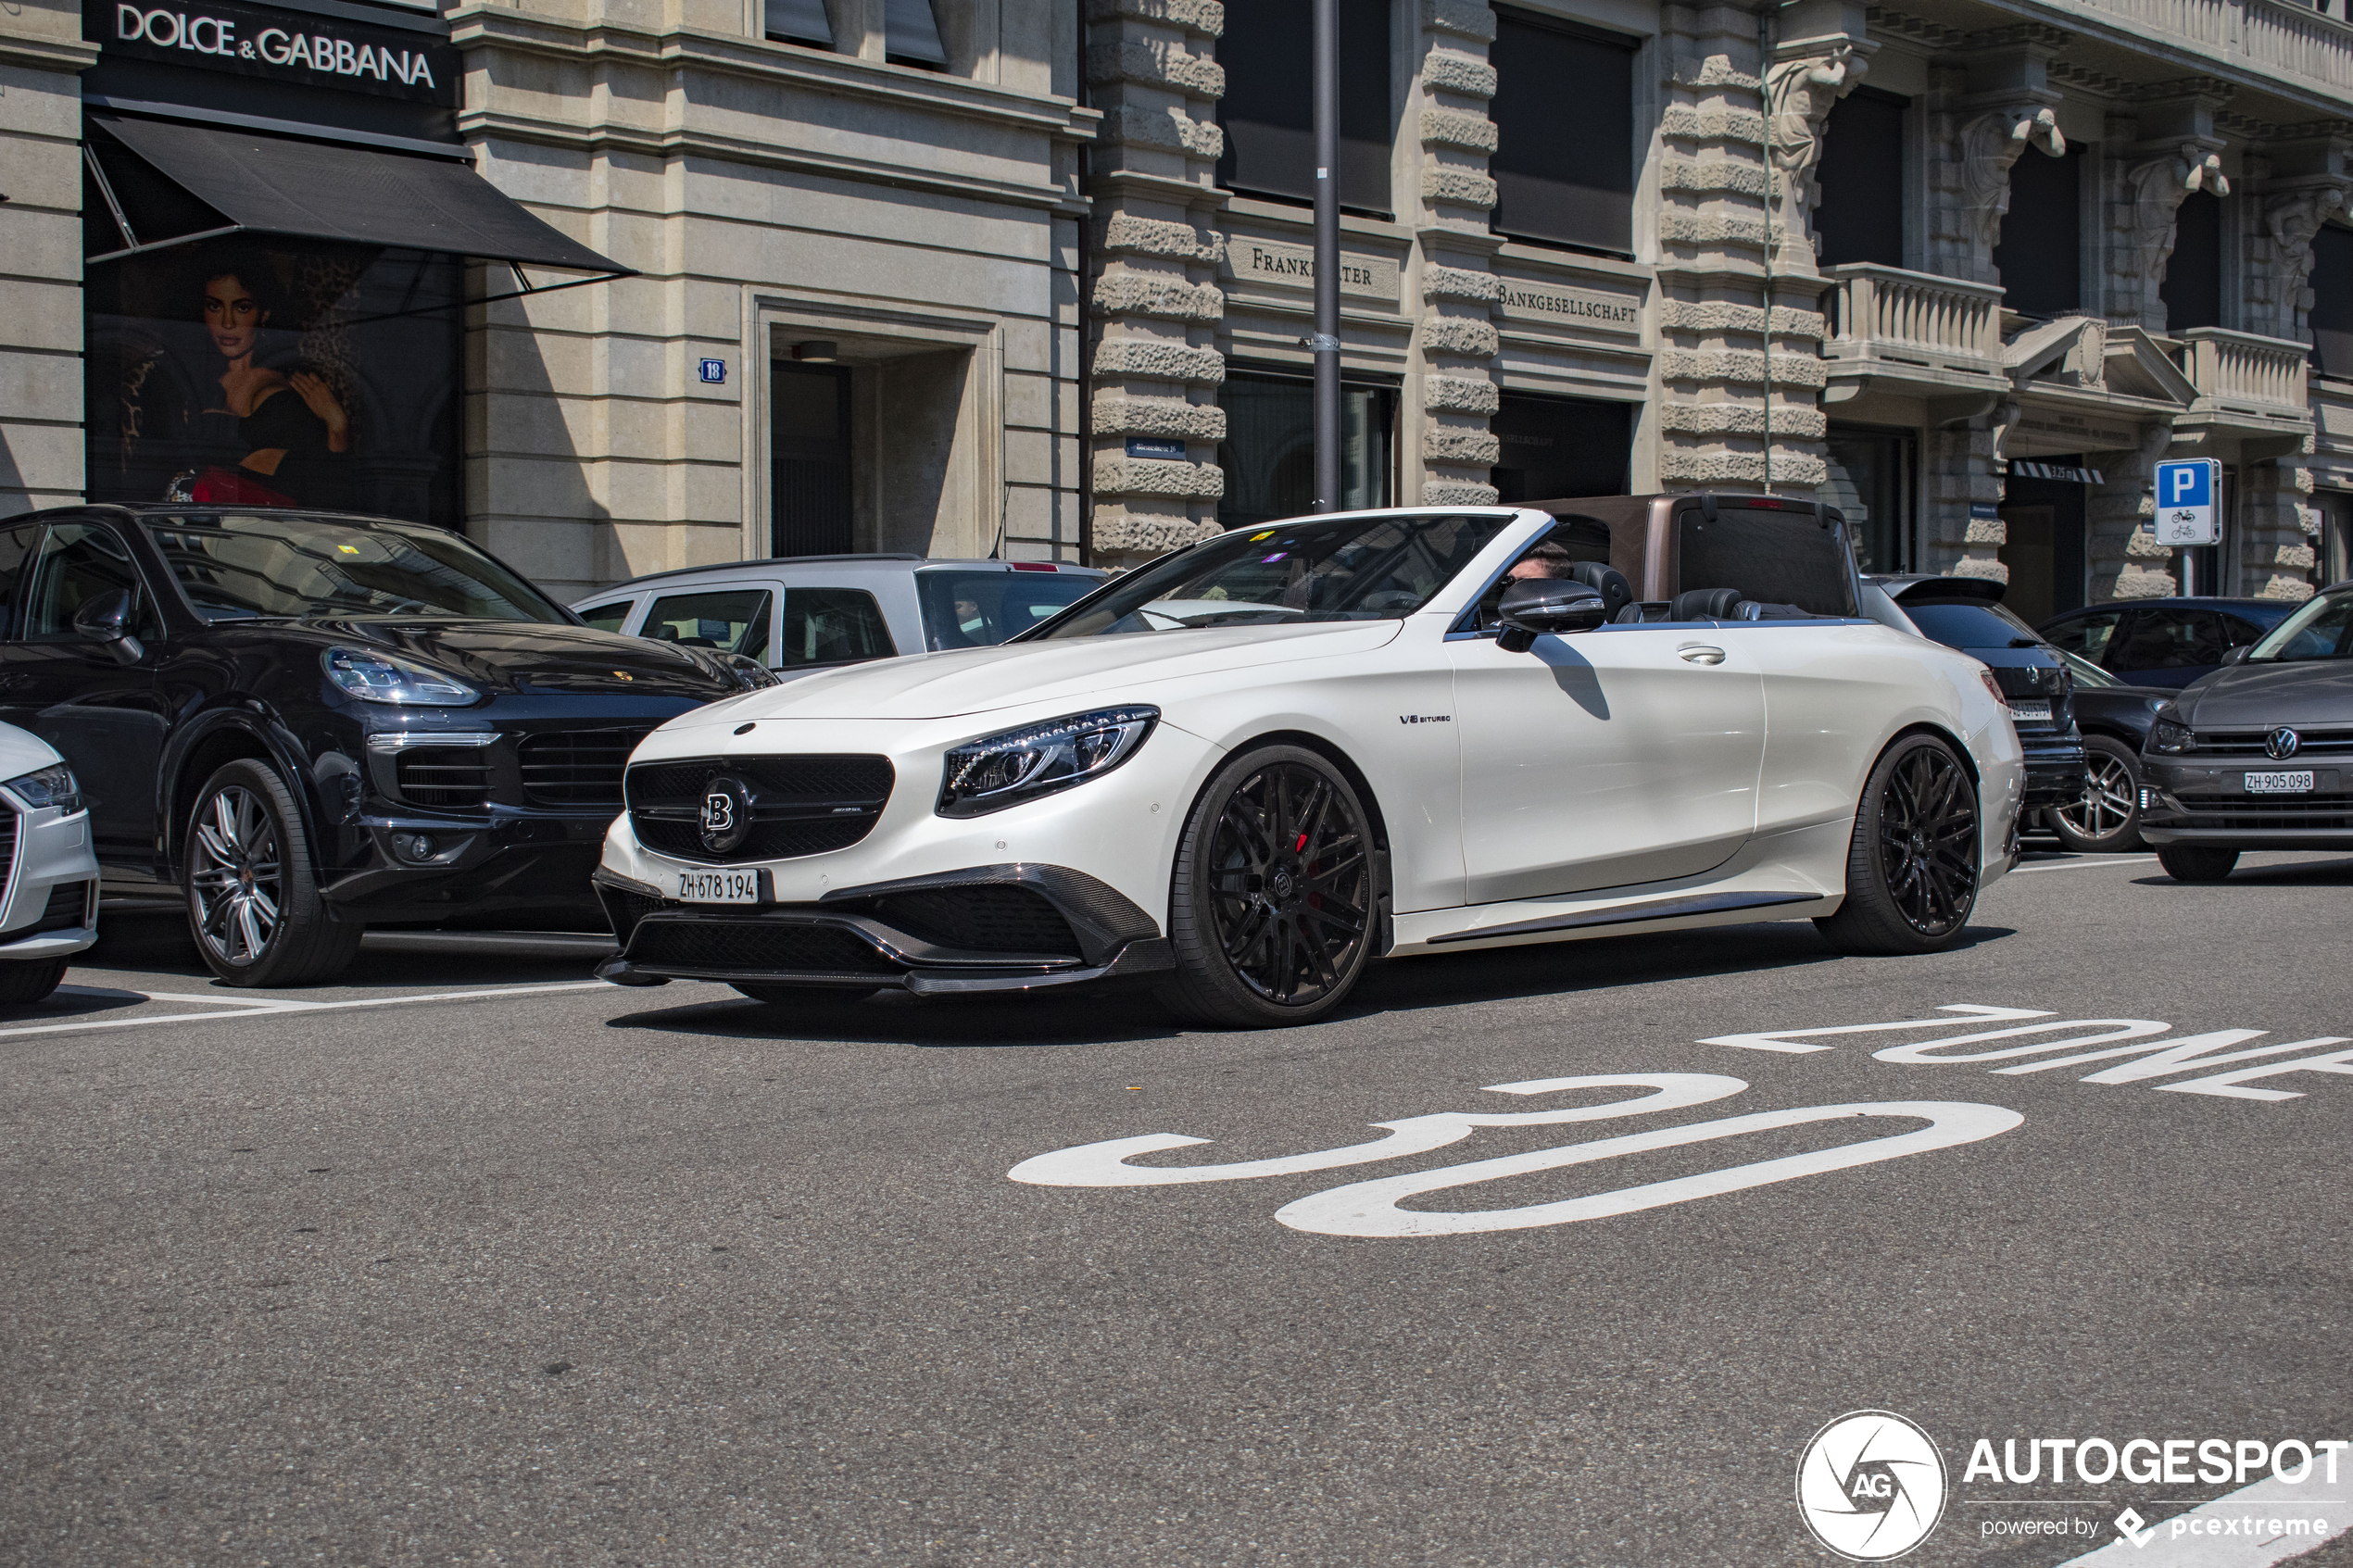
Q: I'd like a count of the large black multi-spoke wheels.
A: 2